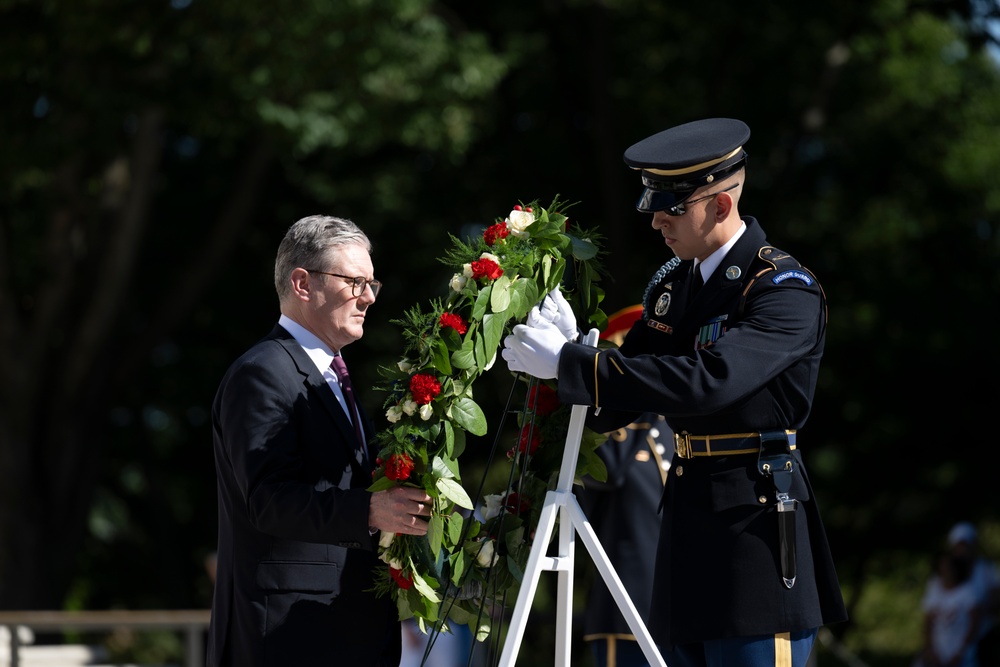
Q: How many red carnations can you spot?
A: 9